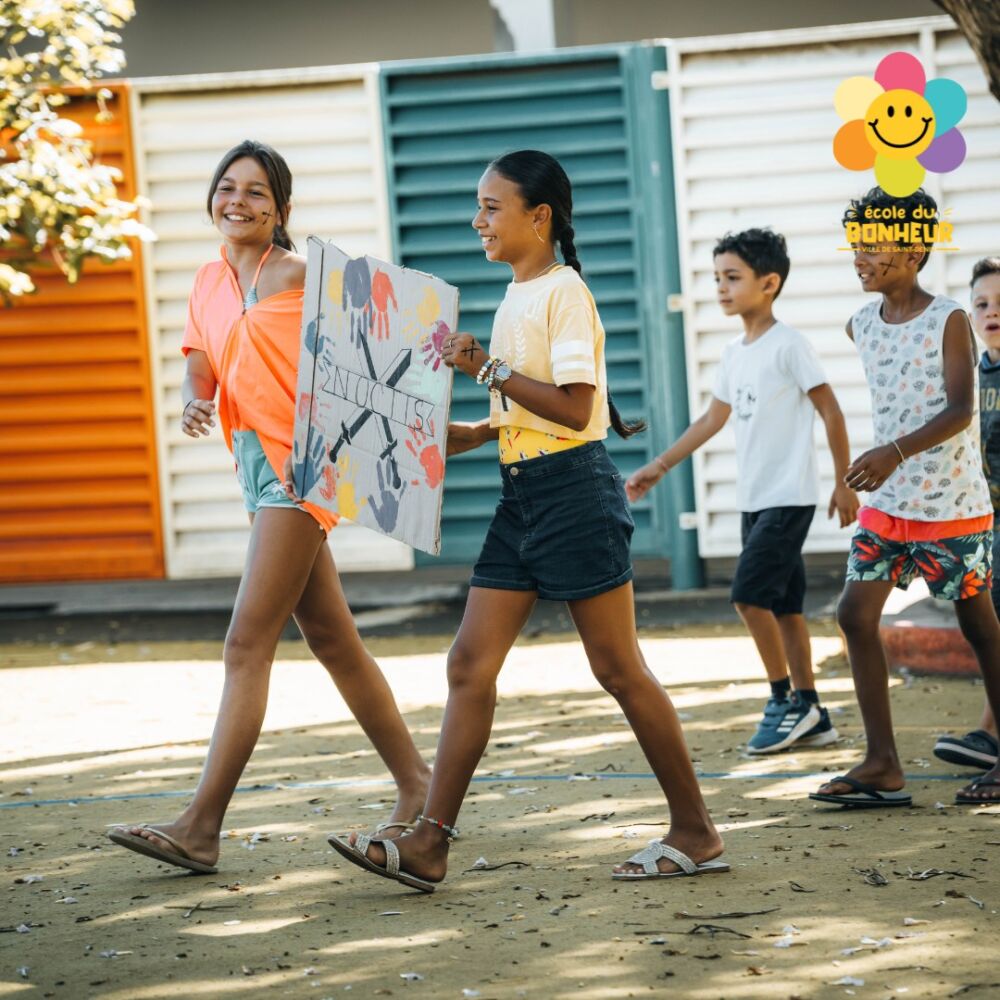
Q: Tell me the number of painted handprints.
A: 13